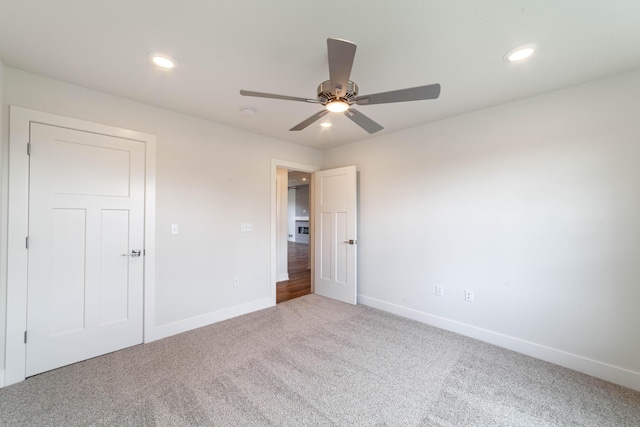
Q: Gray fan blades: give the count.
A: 5